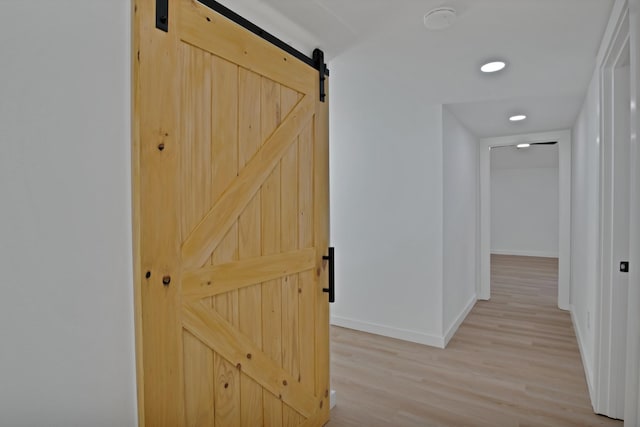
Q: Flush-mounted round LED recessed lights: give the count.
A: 3